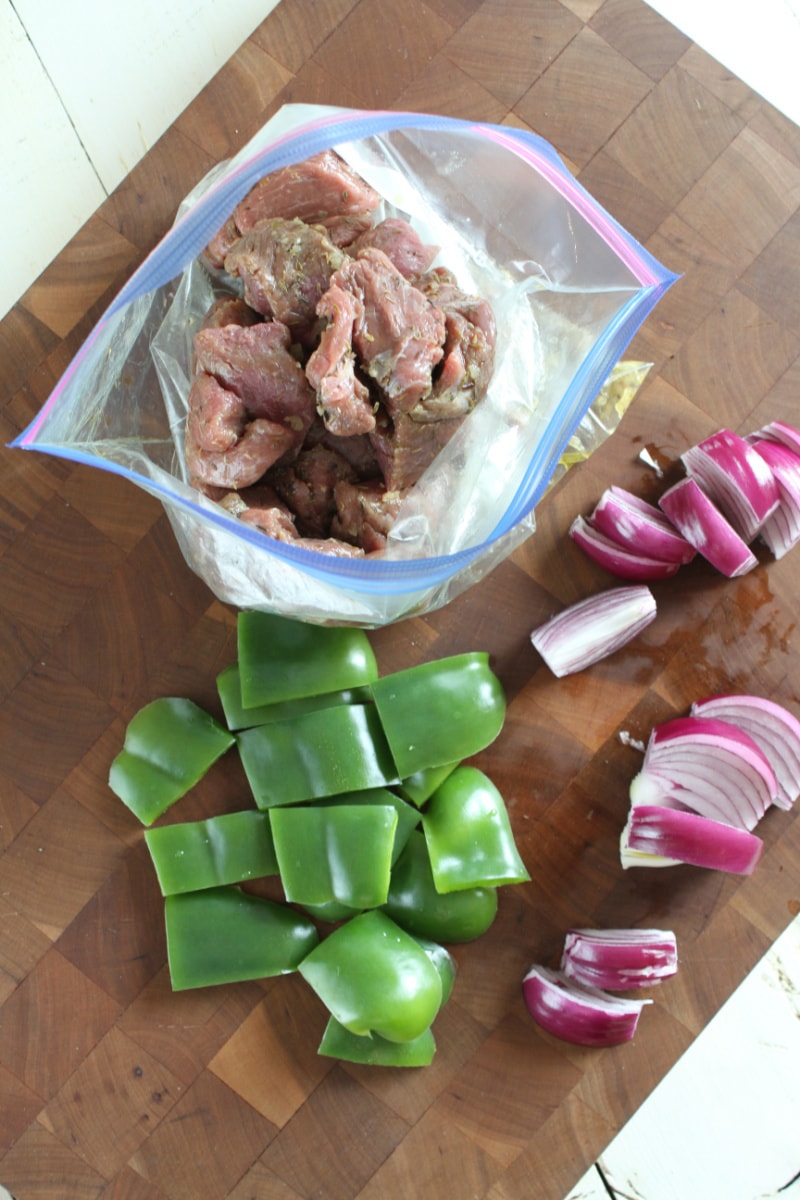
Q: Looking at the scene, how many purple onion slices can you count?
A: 12